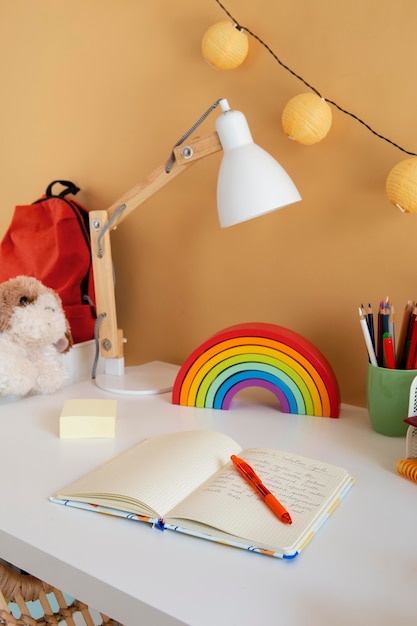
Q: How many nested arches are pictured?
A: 7